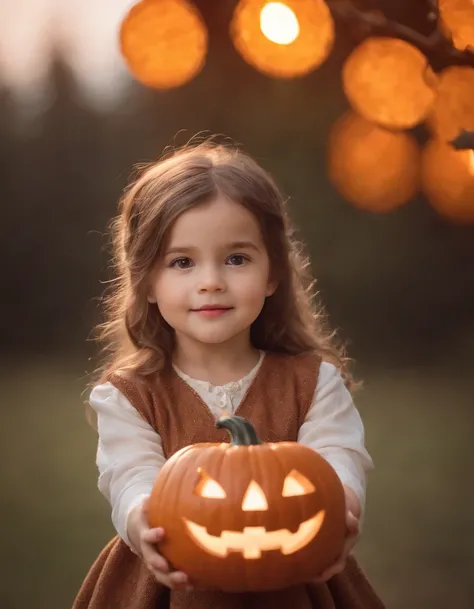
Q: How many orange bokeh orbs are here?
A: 7